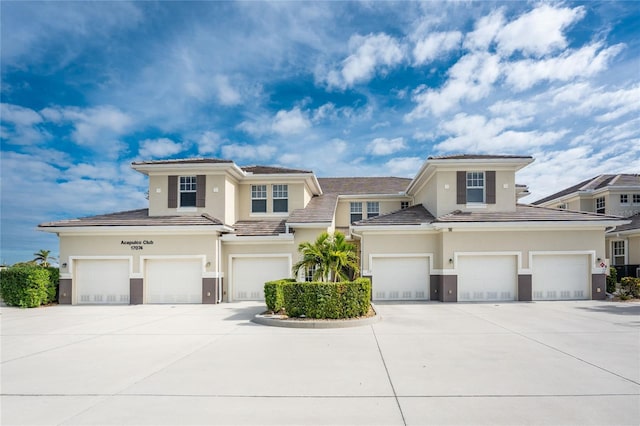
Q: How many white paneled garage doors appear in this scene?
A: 6